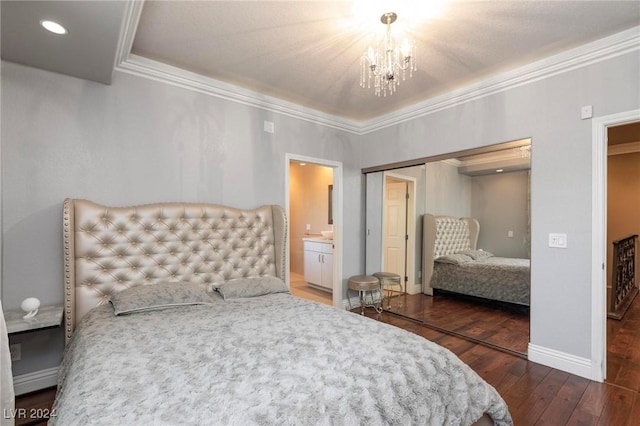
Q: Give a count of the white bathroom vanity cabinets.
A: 1